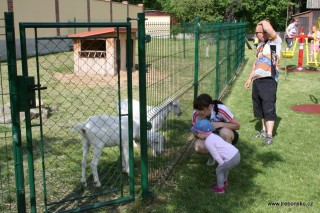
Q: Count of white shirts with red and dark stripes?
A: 1